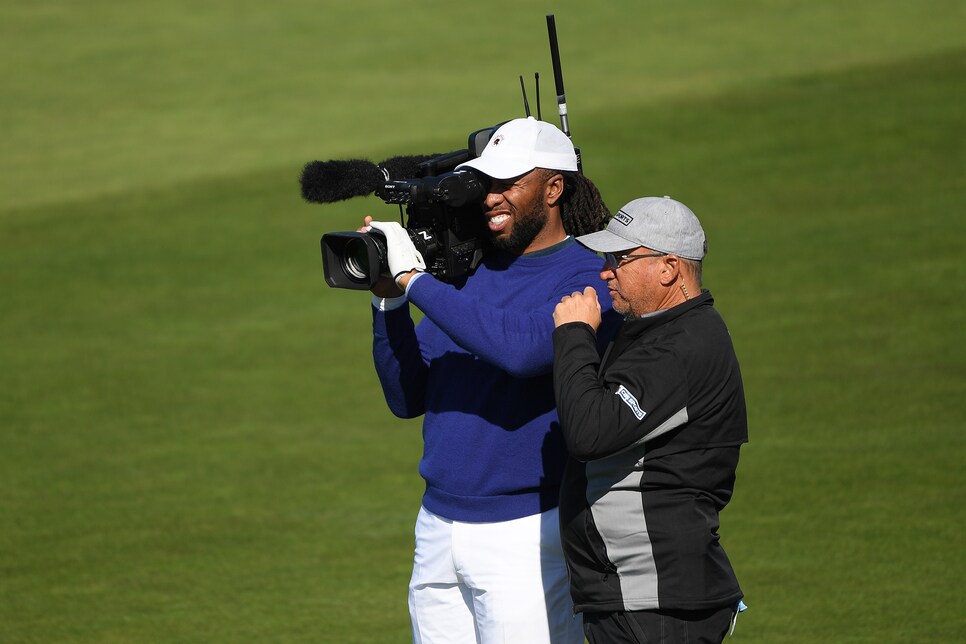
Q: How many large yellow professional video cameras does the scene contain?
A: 0